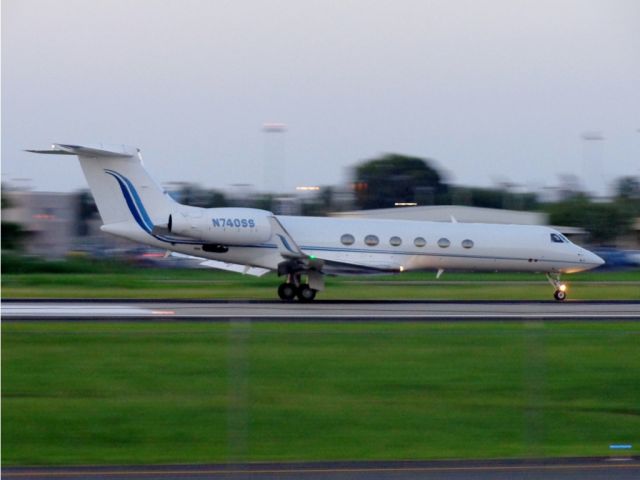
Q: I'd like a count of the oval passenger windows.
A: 6